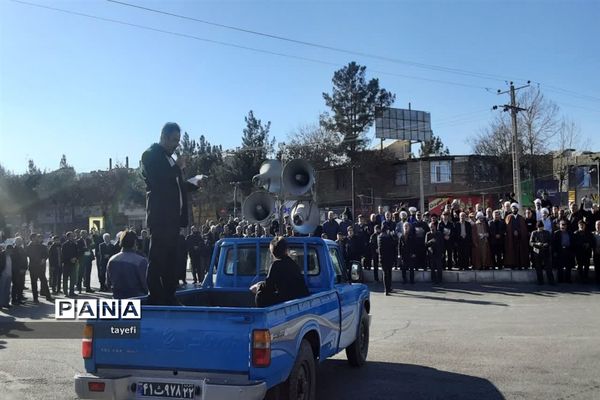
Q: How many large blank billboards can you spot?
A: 1